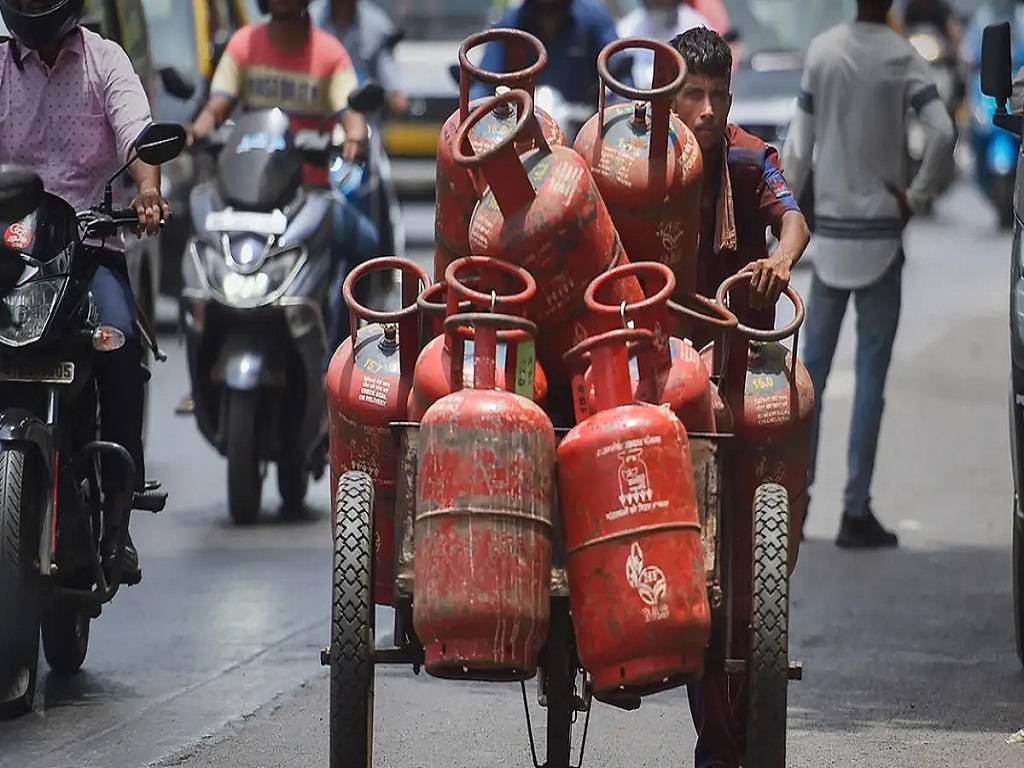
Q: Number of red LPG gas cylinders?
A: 11